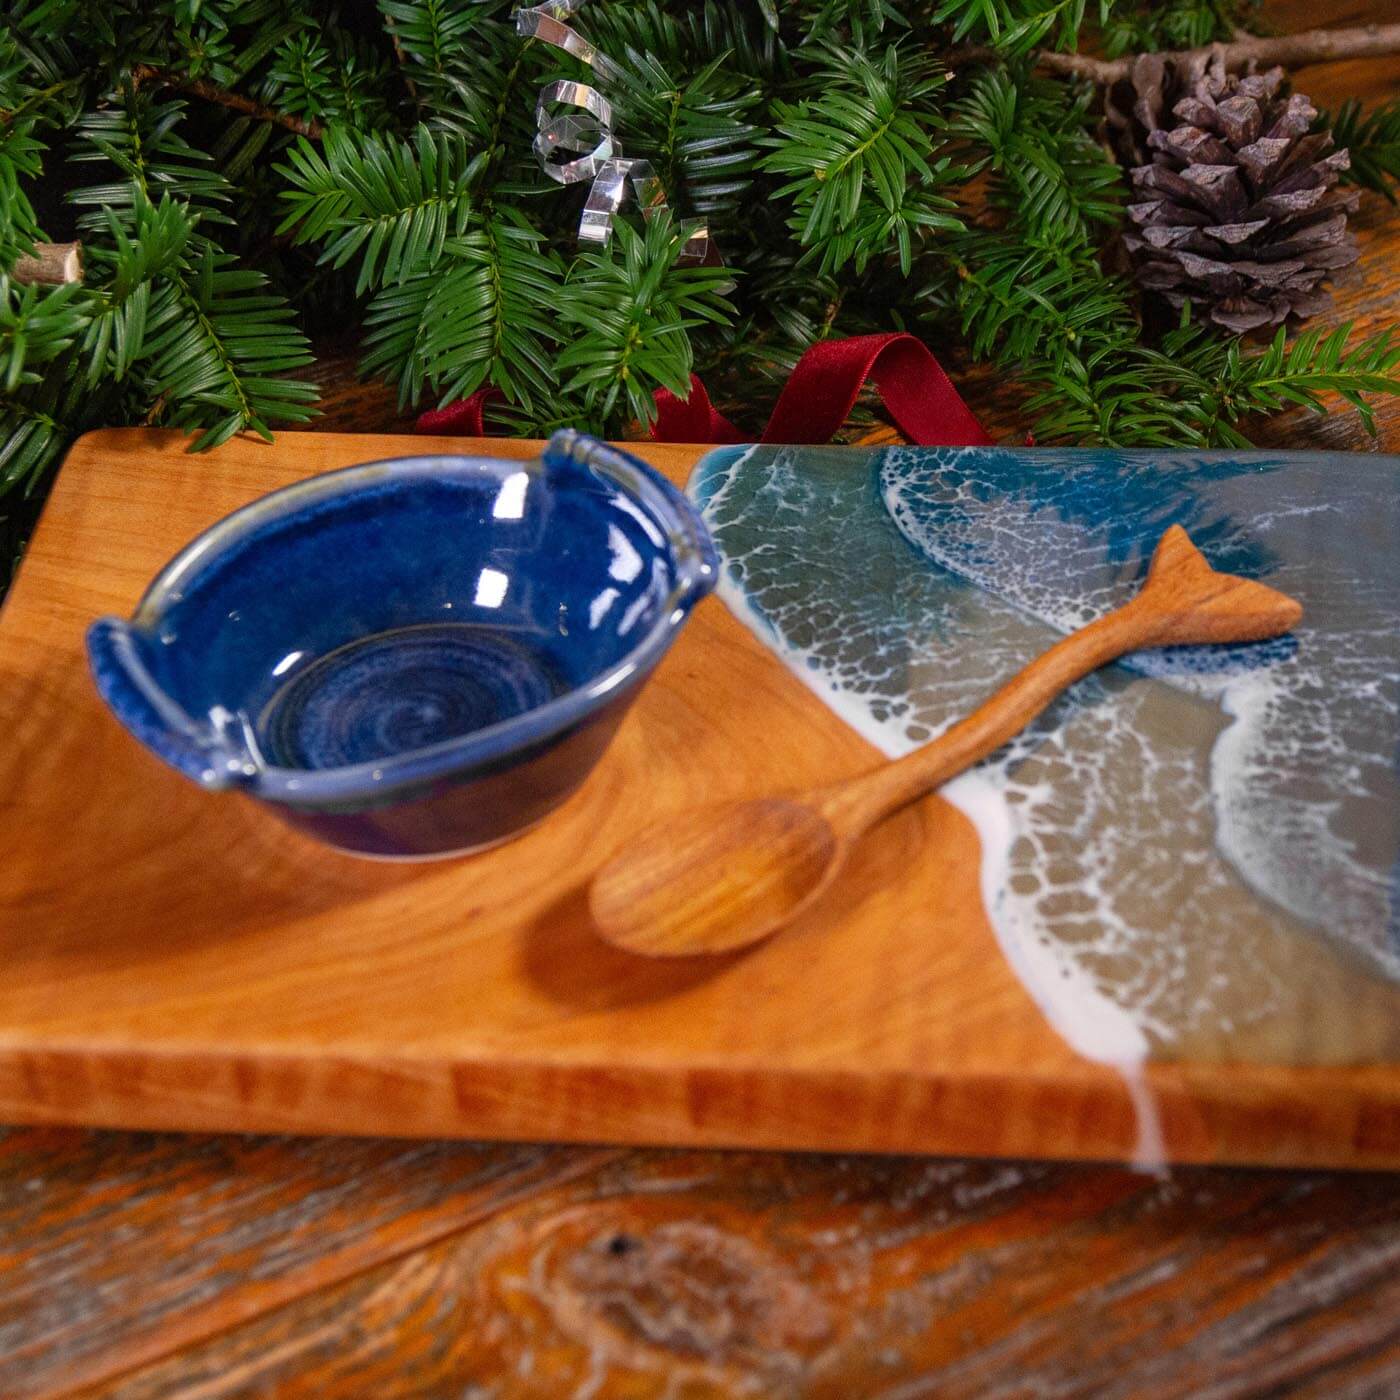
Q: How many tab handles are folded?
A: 2